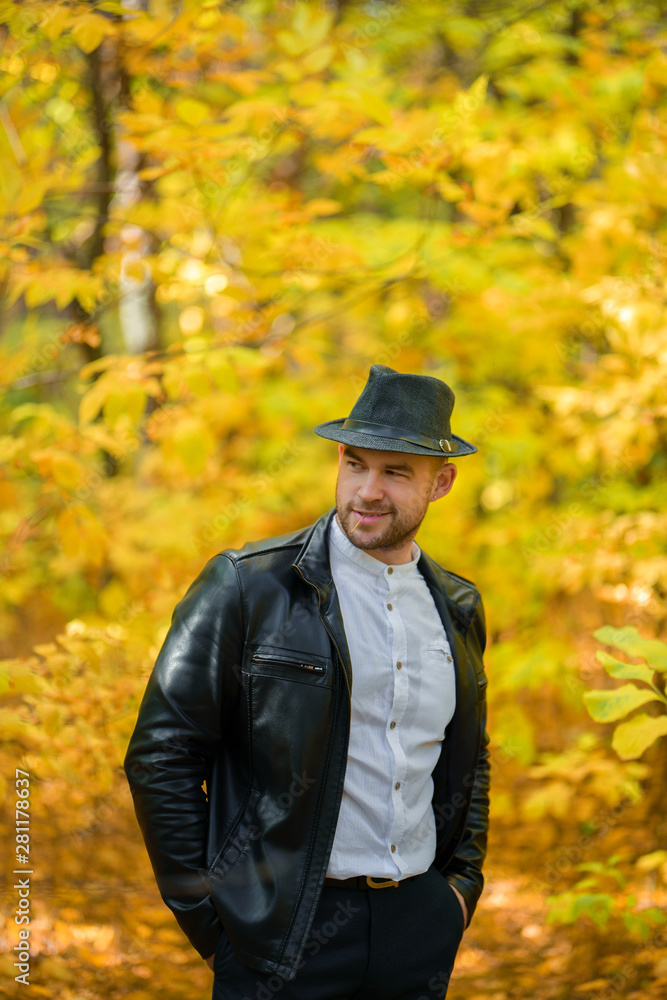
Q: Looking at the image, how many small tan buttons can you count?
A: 7